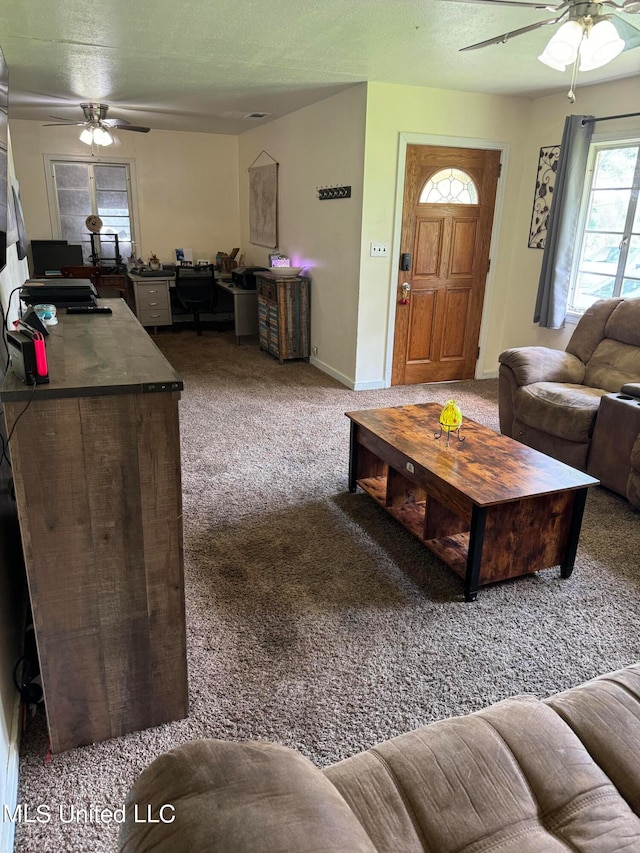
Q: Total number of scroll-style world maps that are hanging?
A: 1